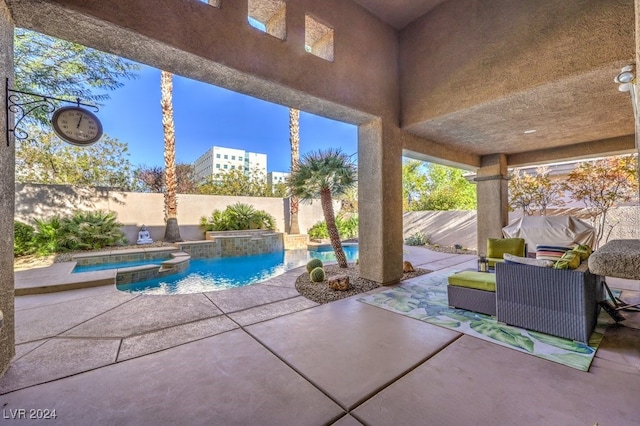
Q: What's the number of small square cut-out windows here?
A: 3